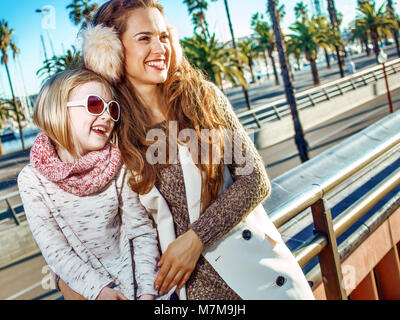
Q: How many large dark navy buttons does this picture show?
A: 2